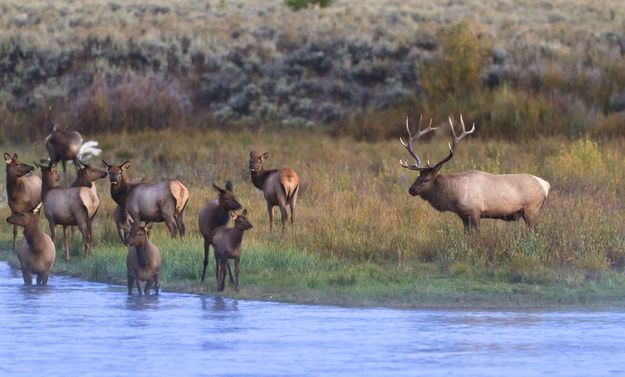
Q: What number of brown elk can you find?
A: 11